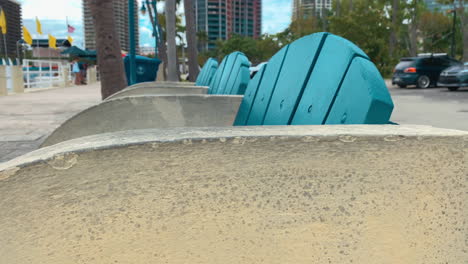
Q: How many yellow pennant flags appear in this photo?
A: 5